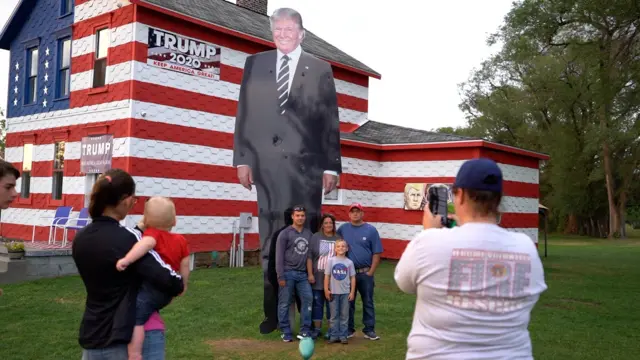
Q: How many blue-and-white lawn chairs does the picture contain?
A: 2